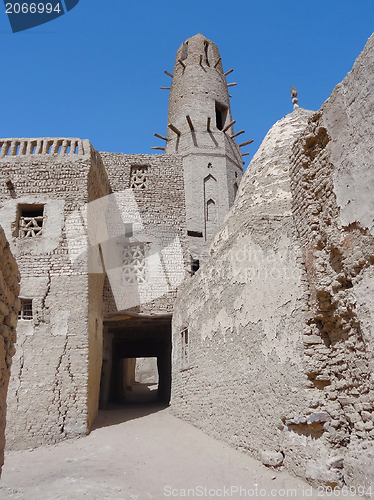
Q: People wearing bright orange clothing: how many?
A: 0